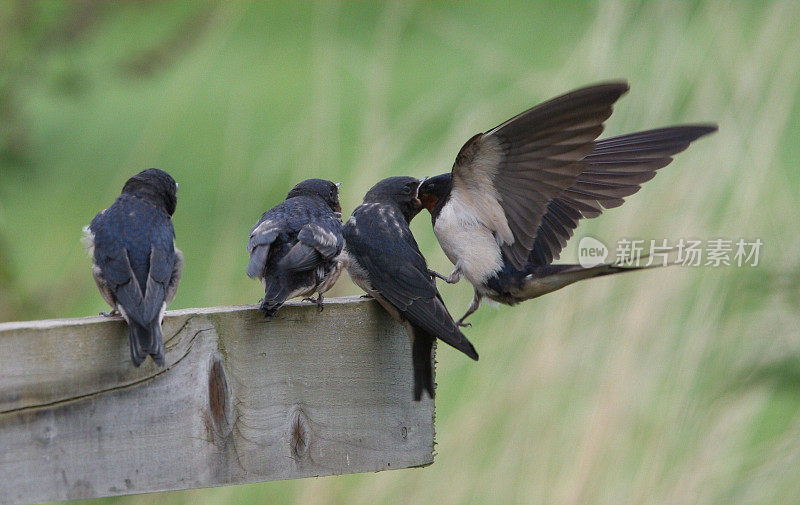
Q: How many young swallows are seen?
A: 3